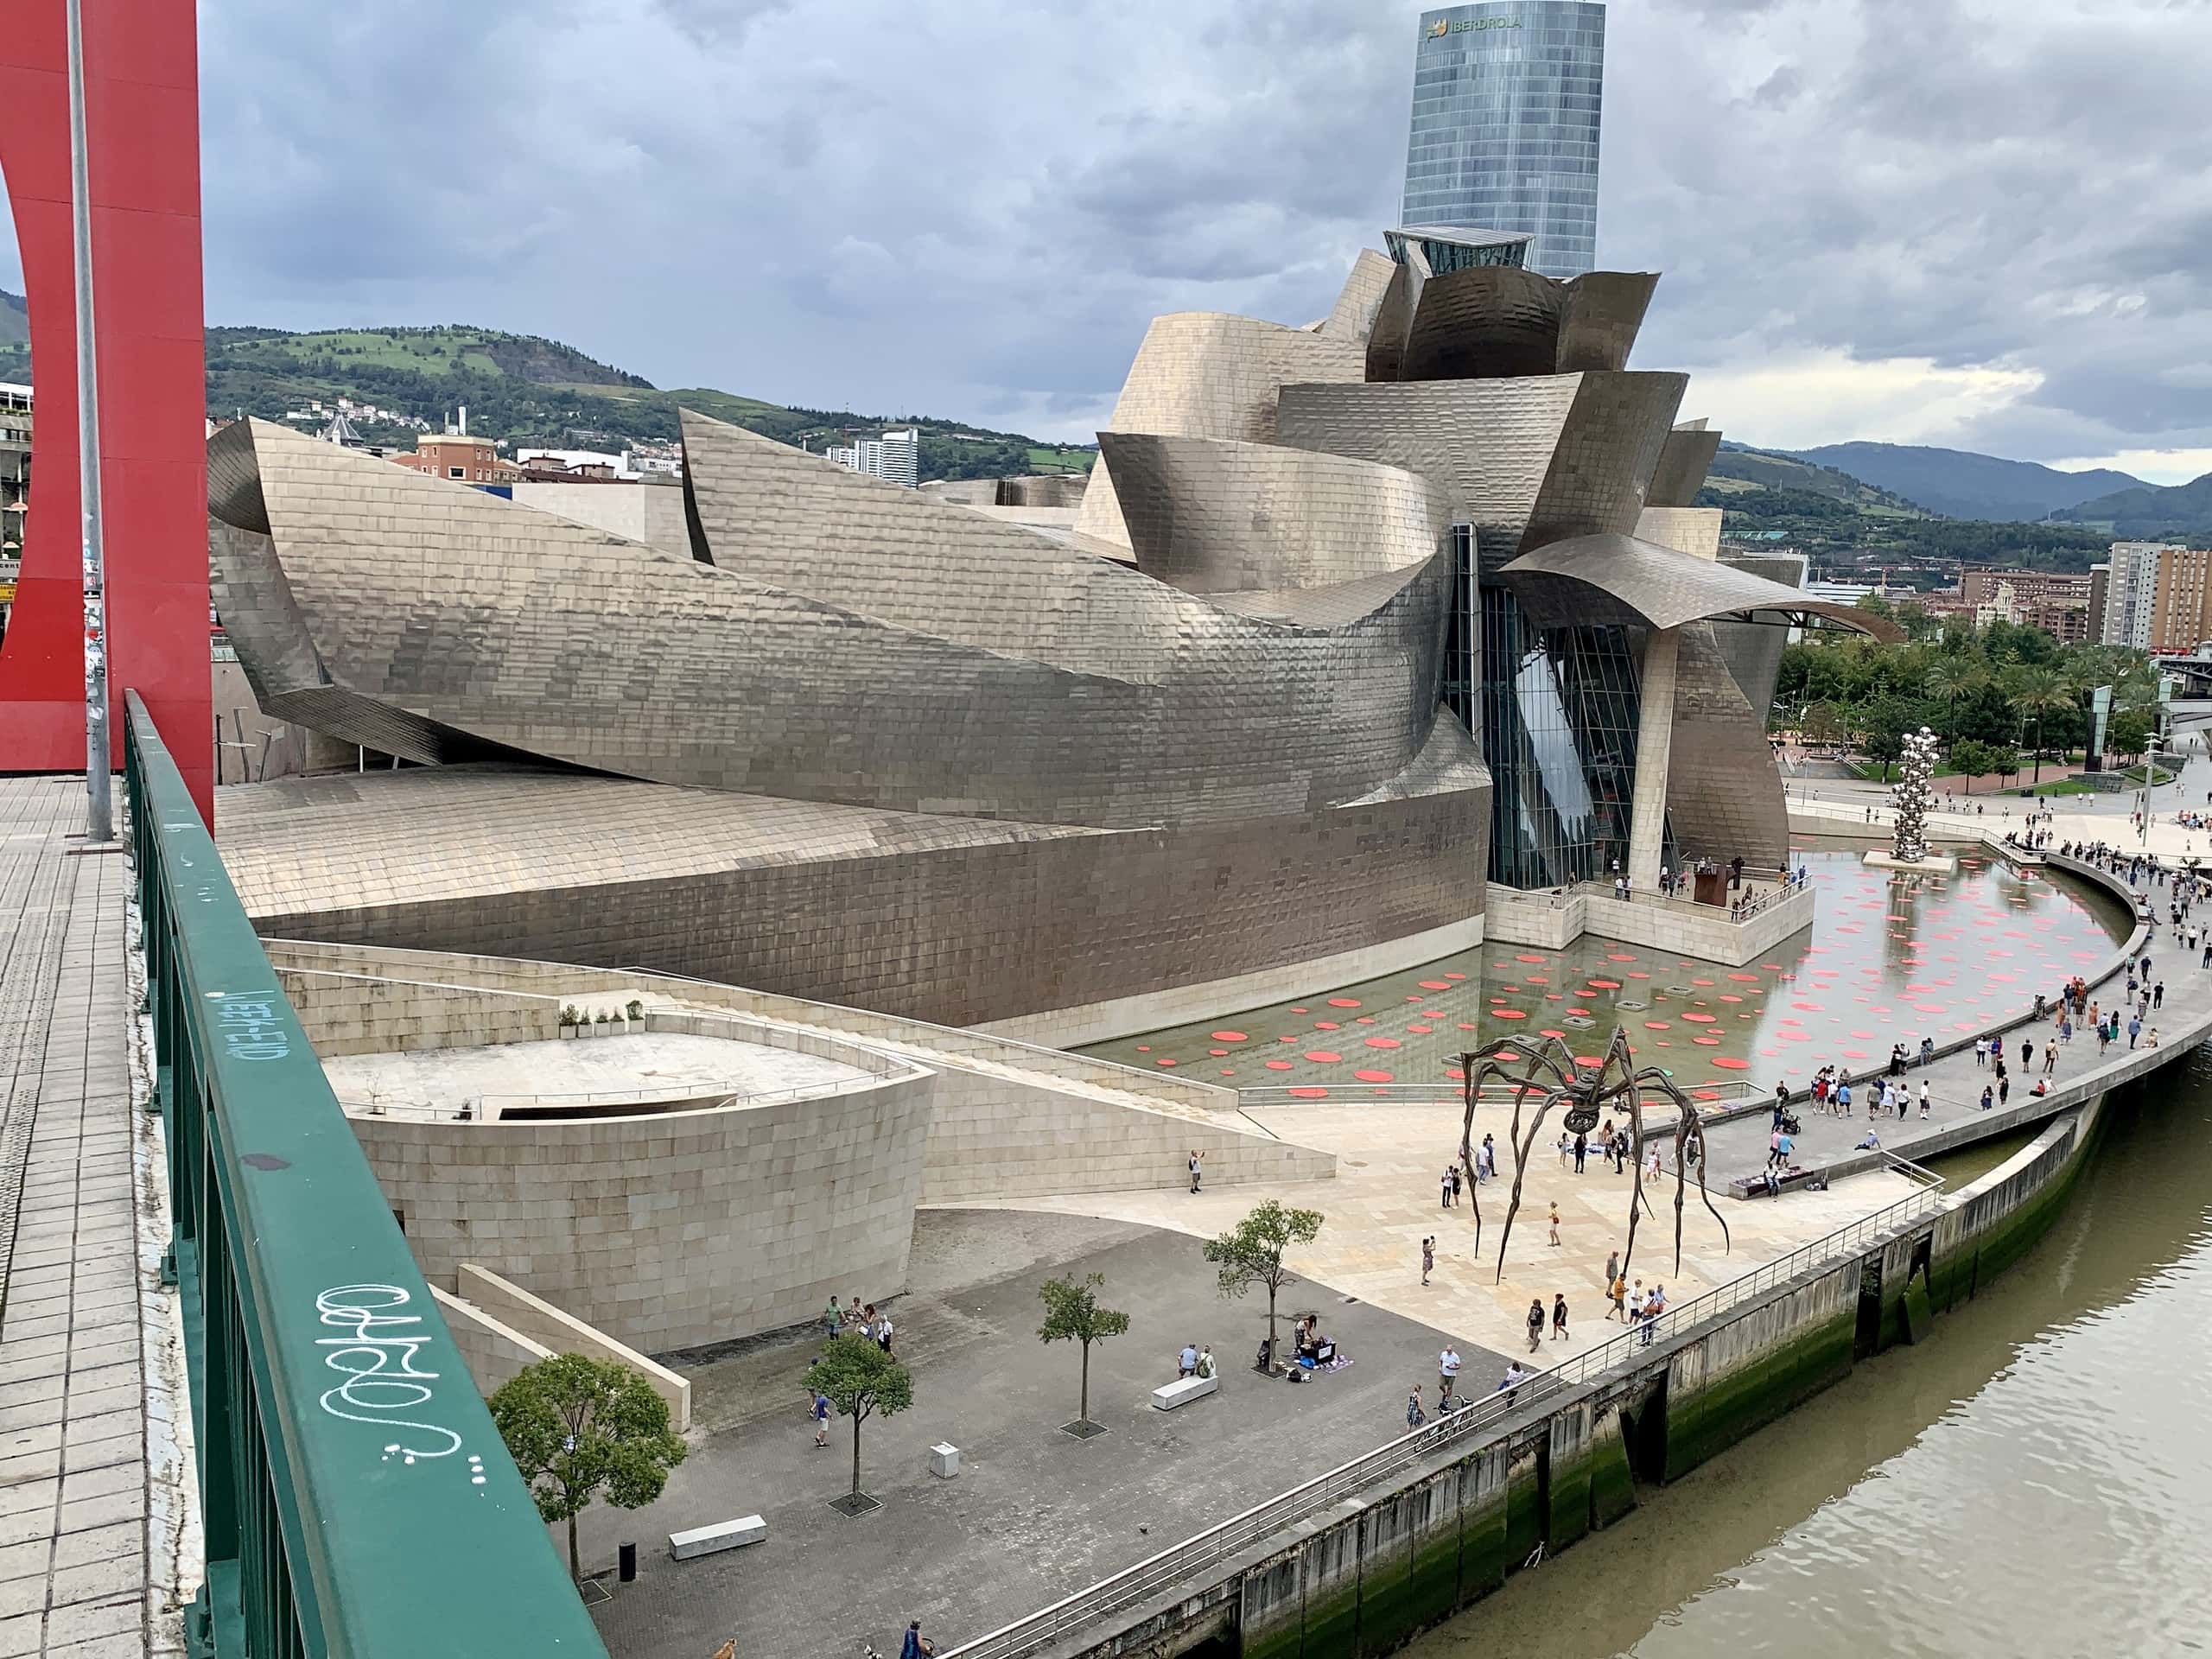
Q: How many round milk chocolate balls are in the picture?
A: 0